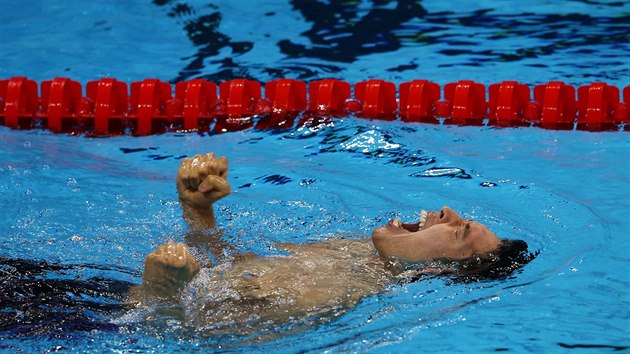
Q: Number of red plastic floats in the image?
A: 15